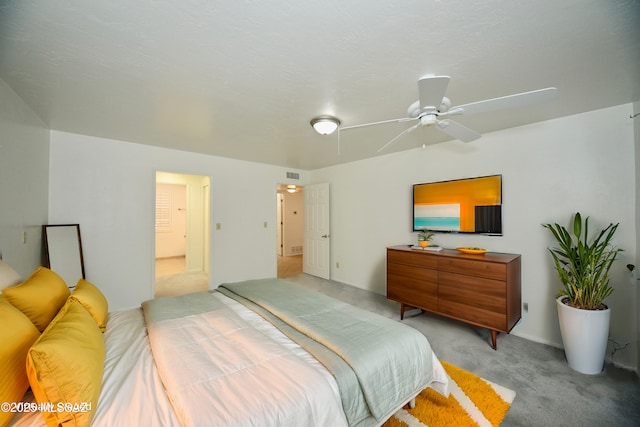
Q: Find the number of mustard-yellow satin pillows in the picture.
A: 4